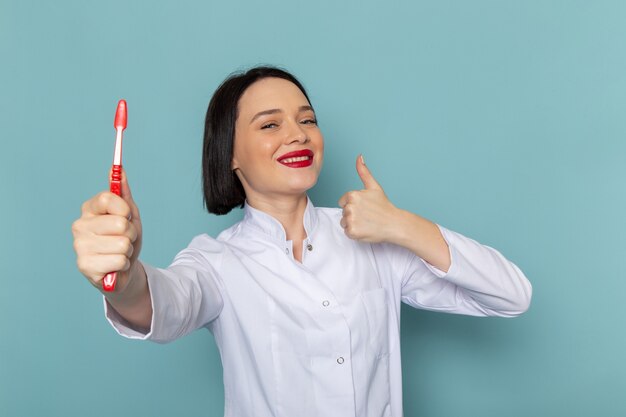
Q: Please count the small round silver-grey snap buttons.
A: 4